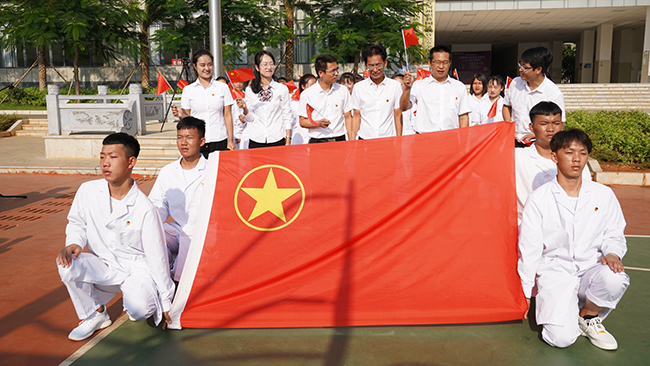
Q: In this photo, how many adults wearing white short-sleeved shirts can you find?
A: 5